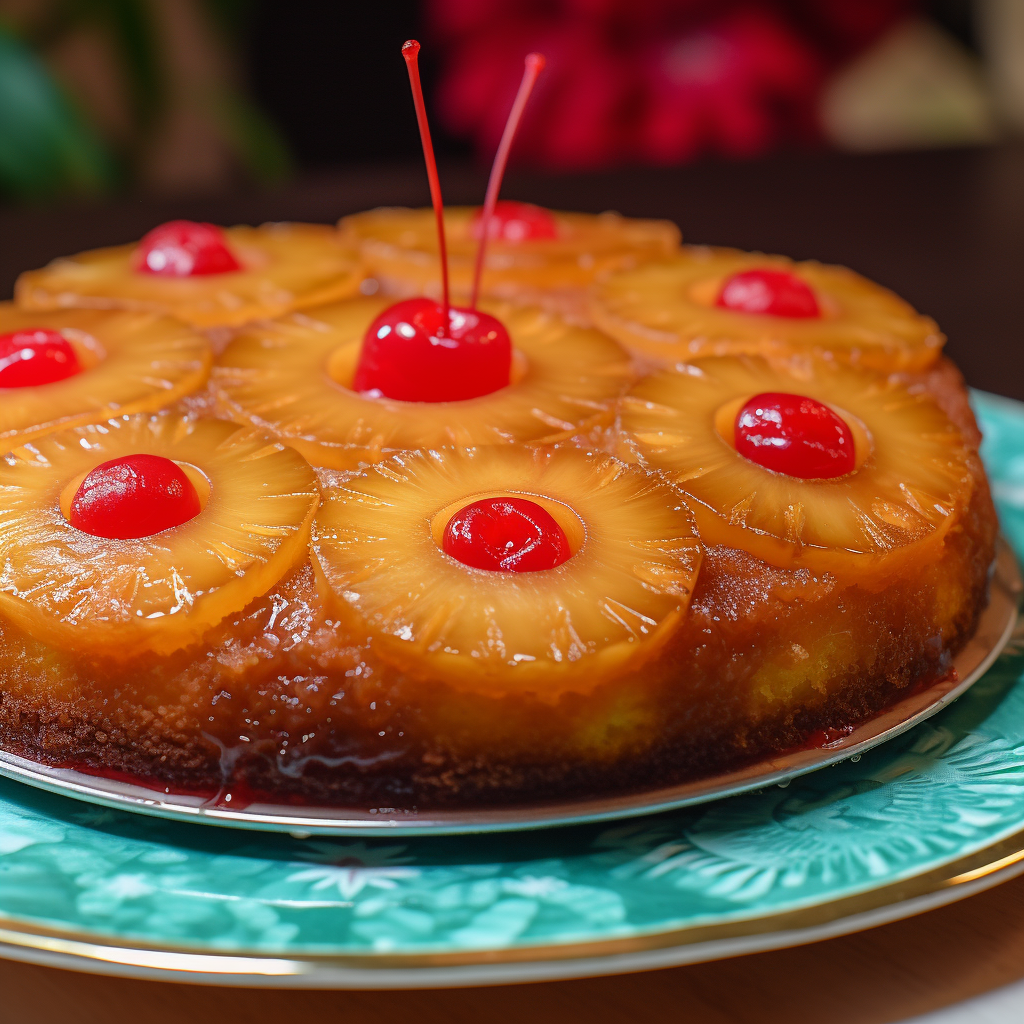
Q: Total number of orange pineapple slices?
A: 8